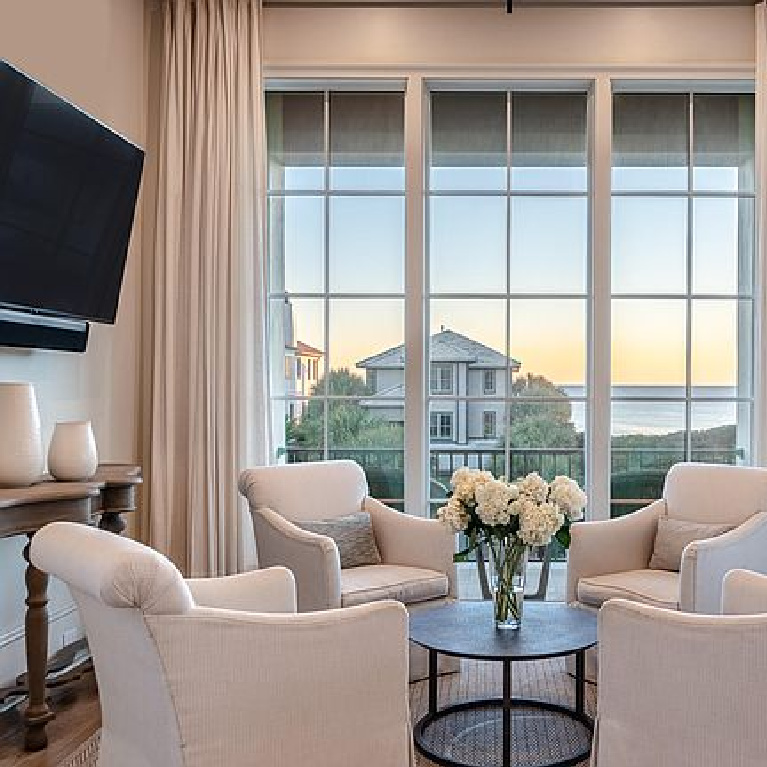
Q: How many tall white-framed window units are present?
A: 3